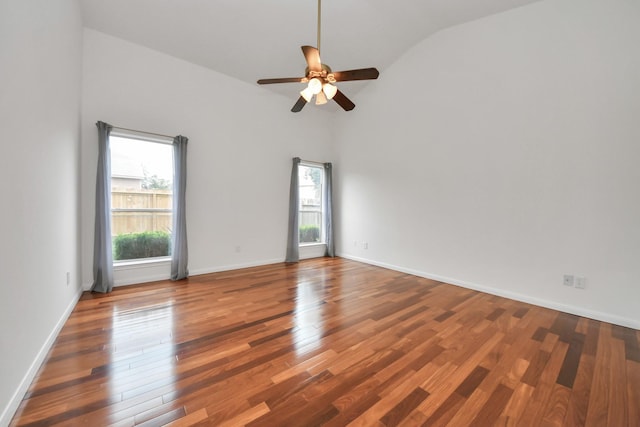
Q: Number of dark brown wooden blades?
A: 5